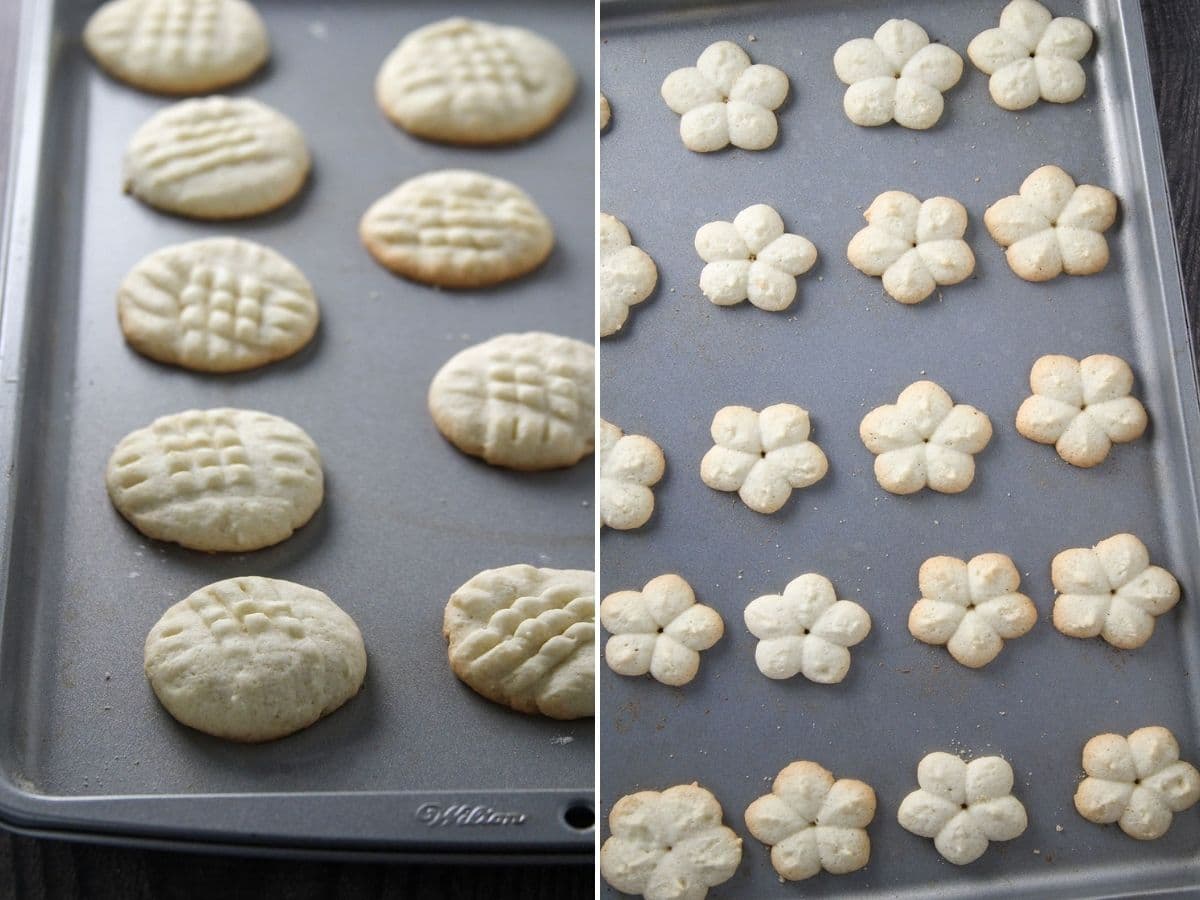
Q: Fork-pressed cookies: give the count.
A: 9